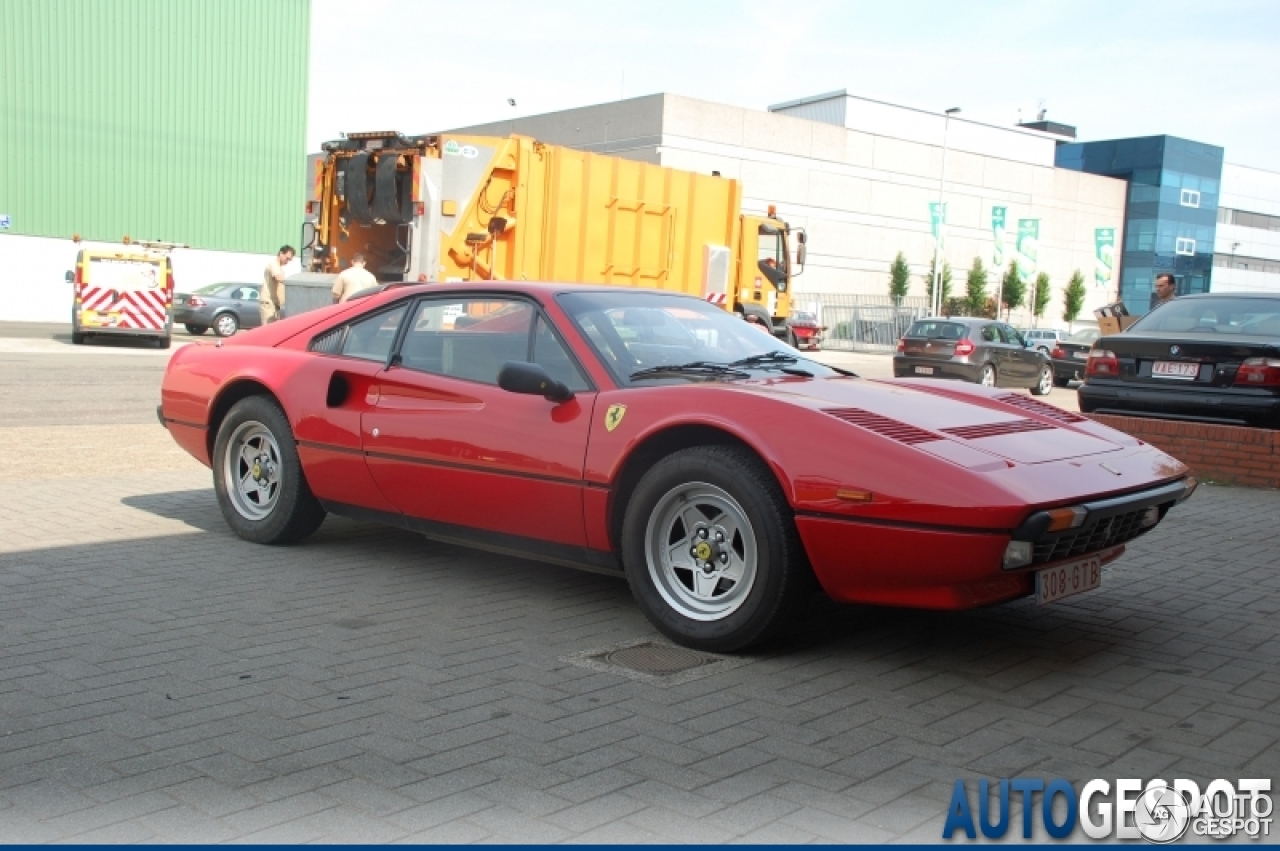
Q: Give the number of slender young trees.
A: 6